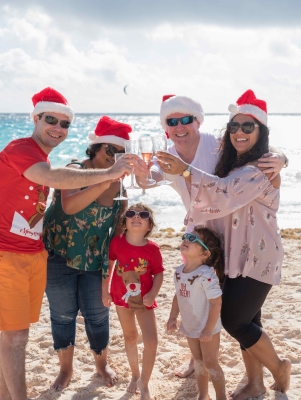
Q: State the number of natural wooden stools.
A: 0